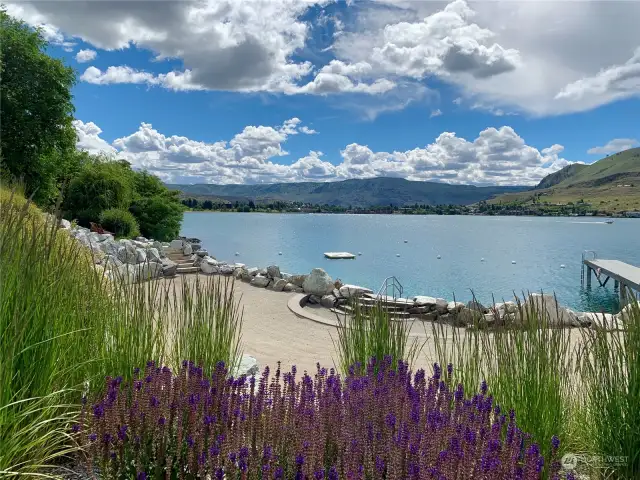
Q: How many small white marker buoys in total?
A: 9